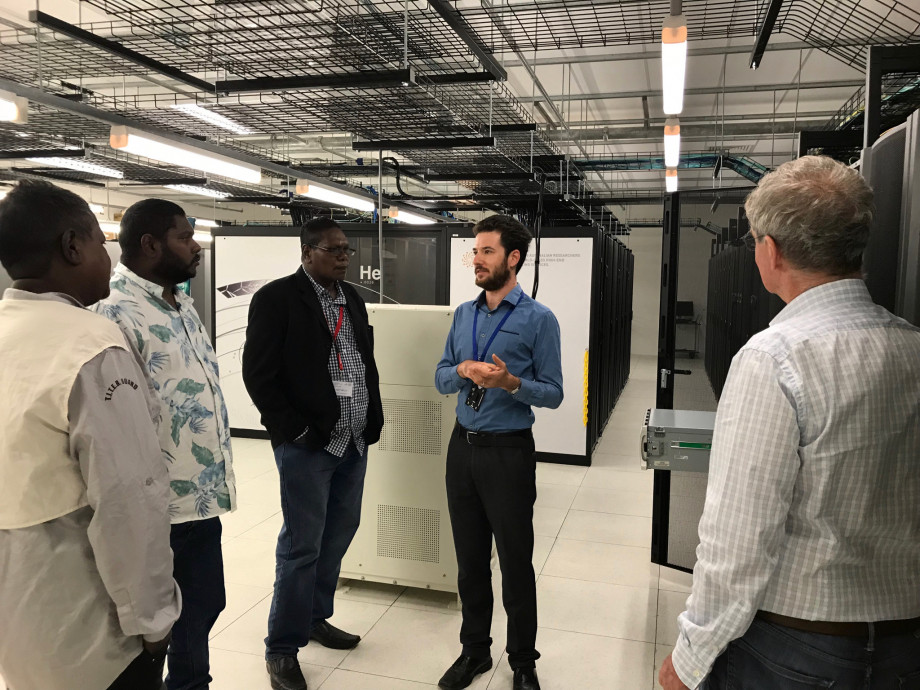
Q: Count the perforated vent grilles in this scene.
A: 2